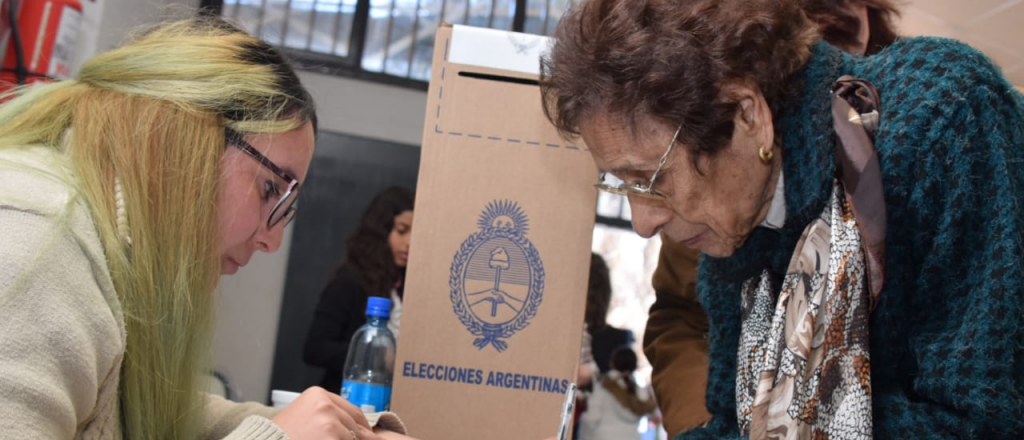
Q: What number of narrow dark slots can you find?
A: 1